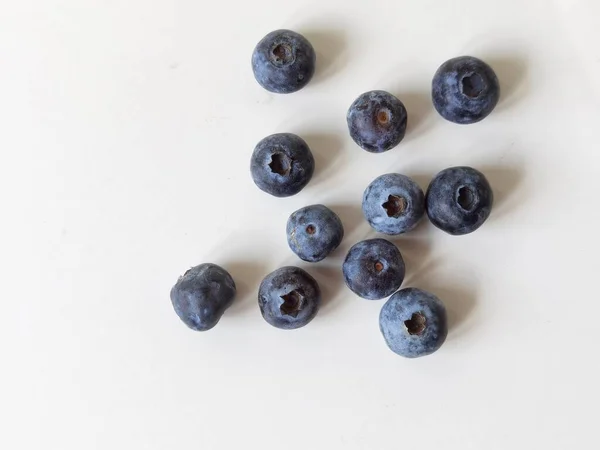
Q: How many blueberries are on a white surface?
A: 11